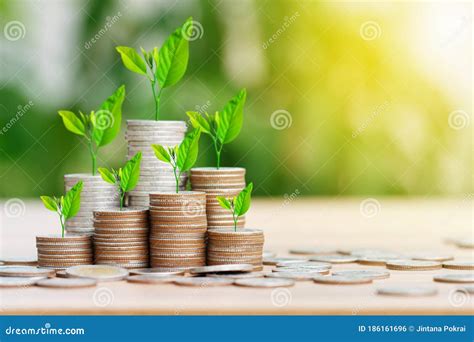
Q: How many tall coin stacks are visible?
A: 7